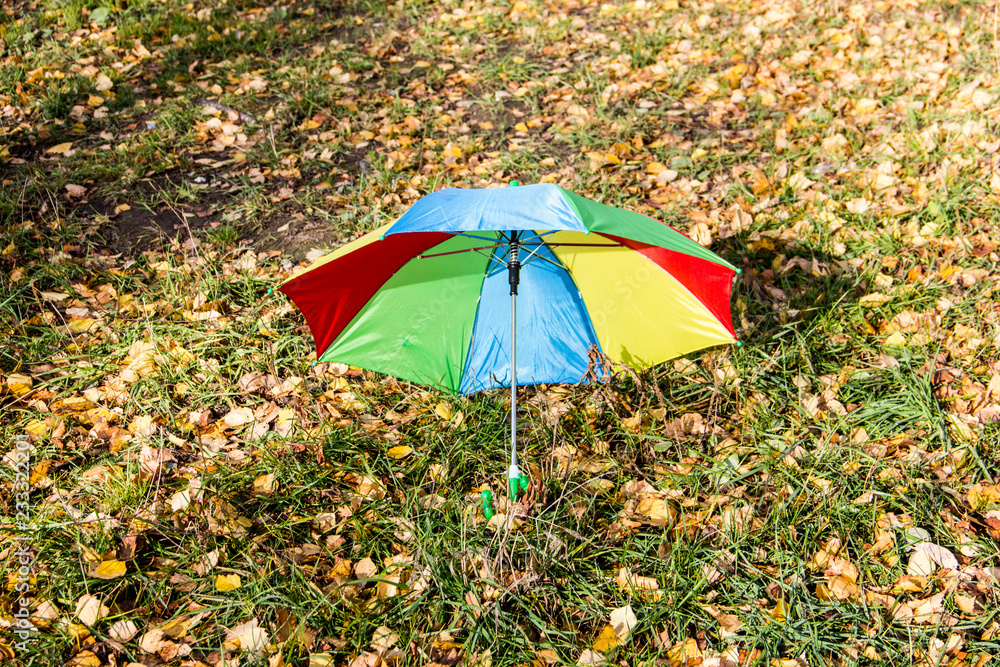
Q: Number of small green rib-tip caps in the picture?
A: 6